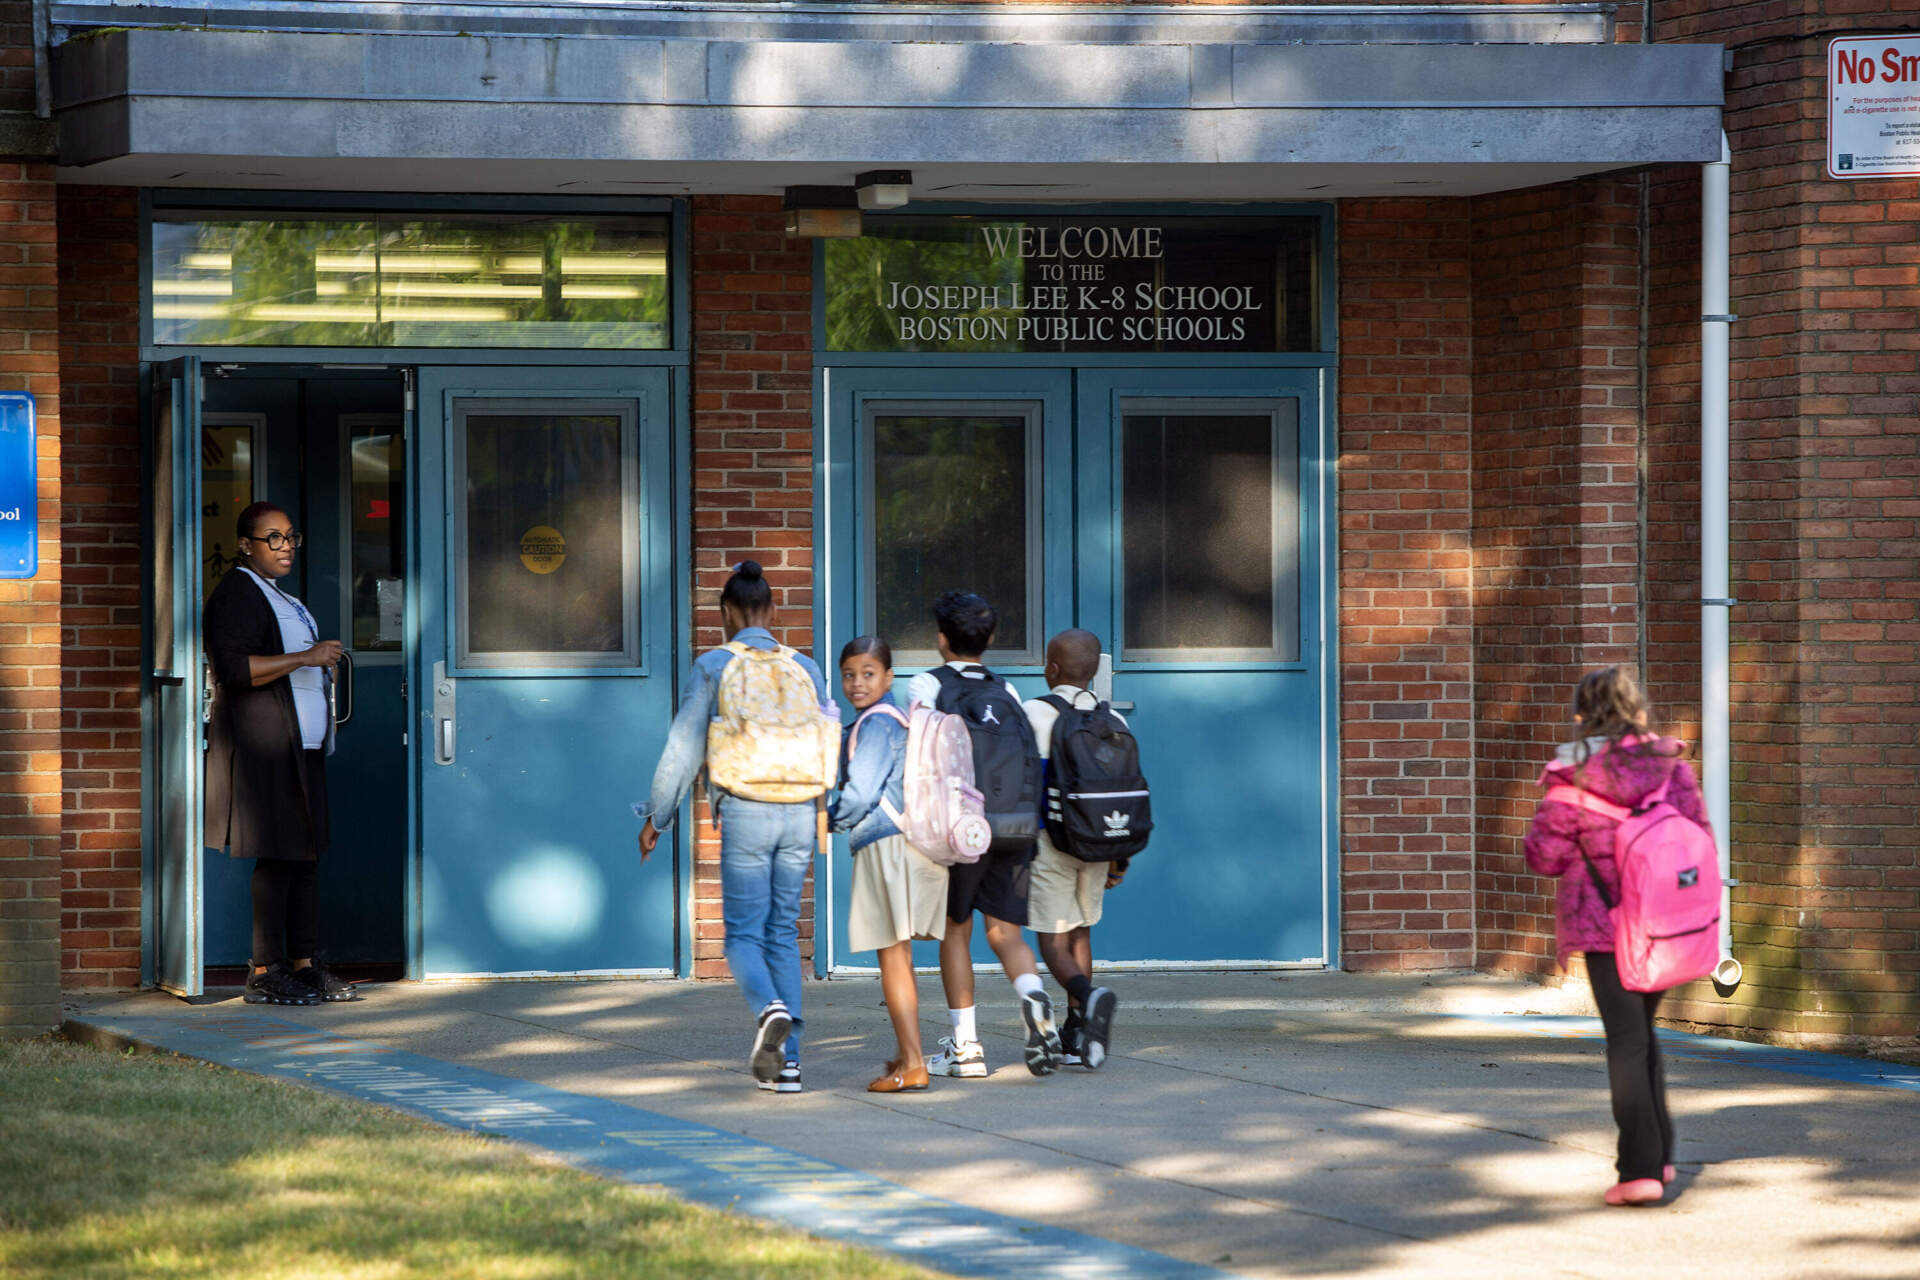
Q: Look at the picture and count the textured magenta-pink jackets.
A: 1